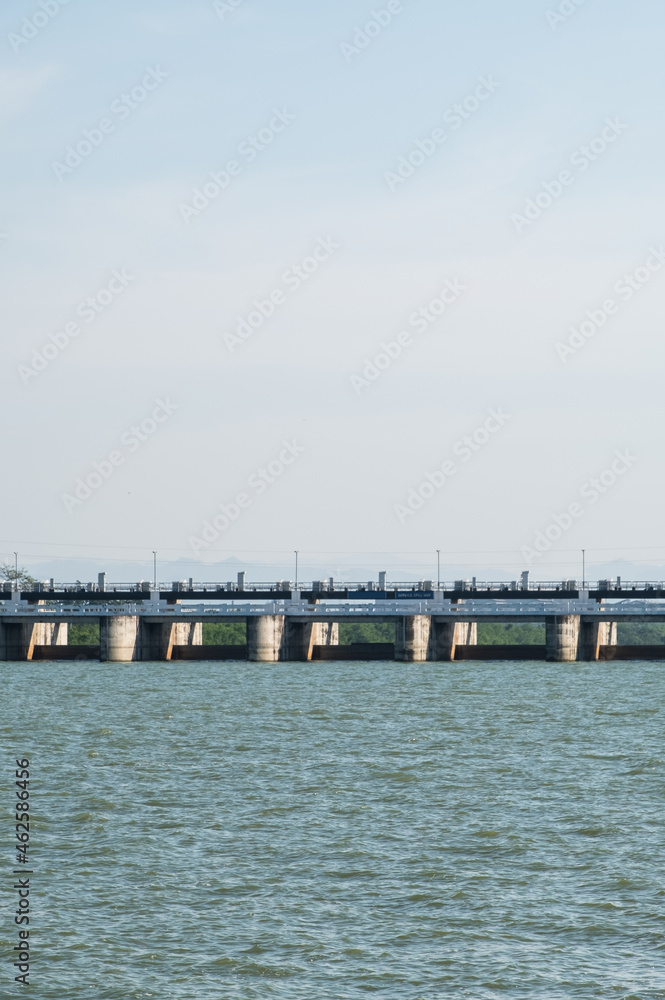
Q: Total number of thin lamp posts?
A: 5